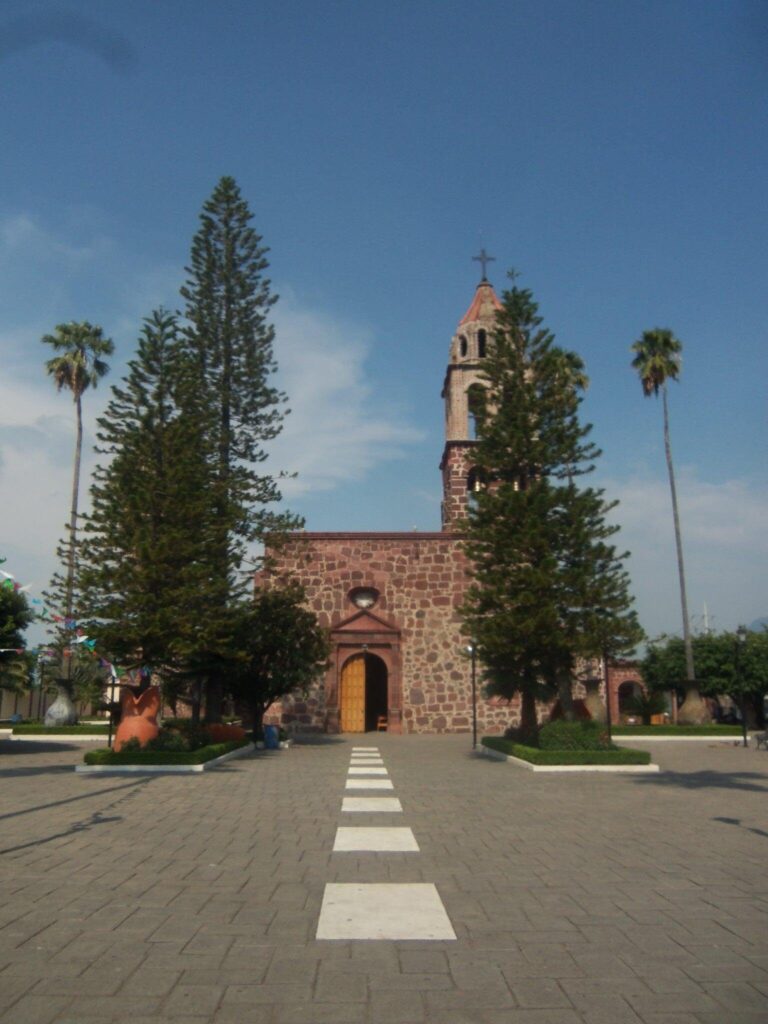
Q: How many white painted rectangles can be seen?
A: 8